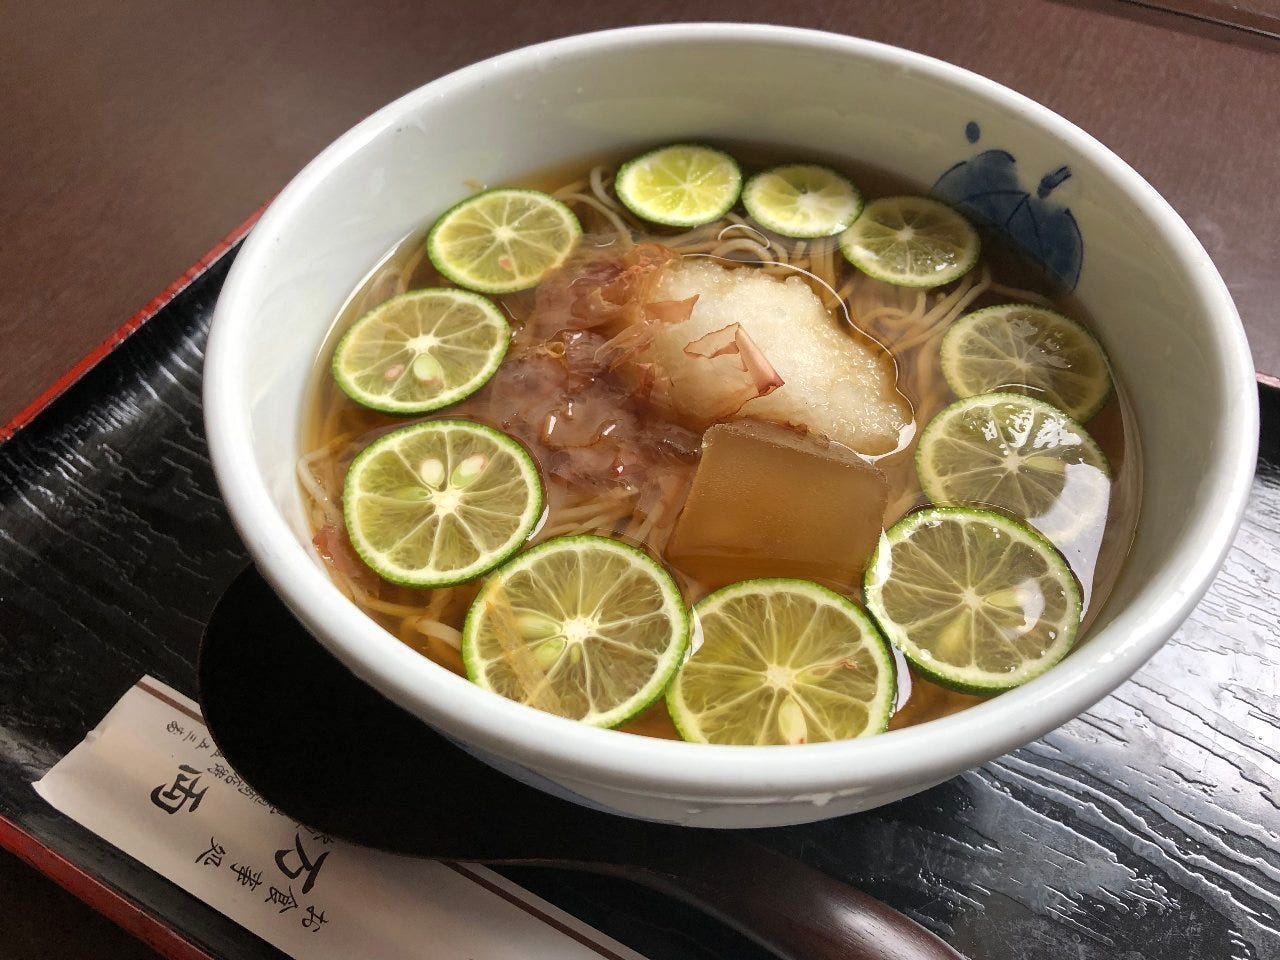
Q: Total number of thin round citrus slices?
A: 11